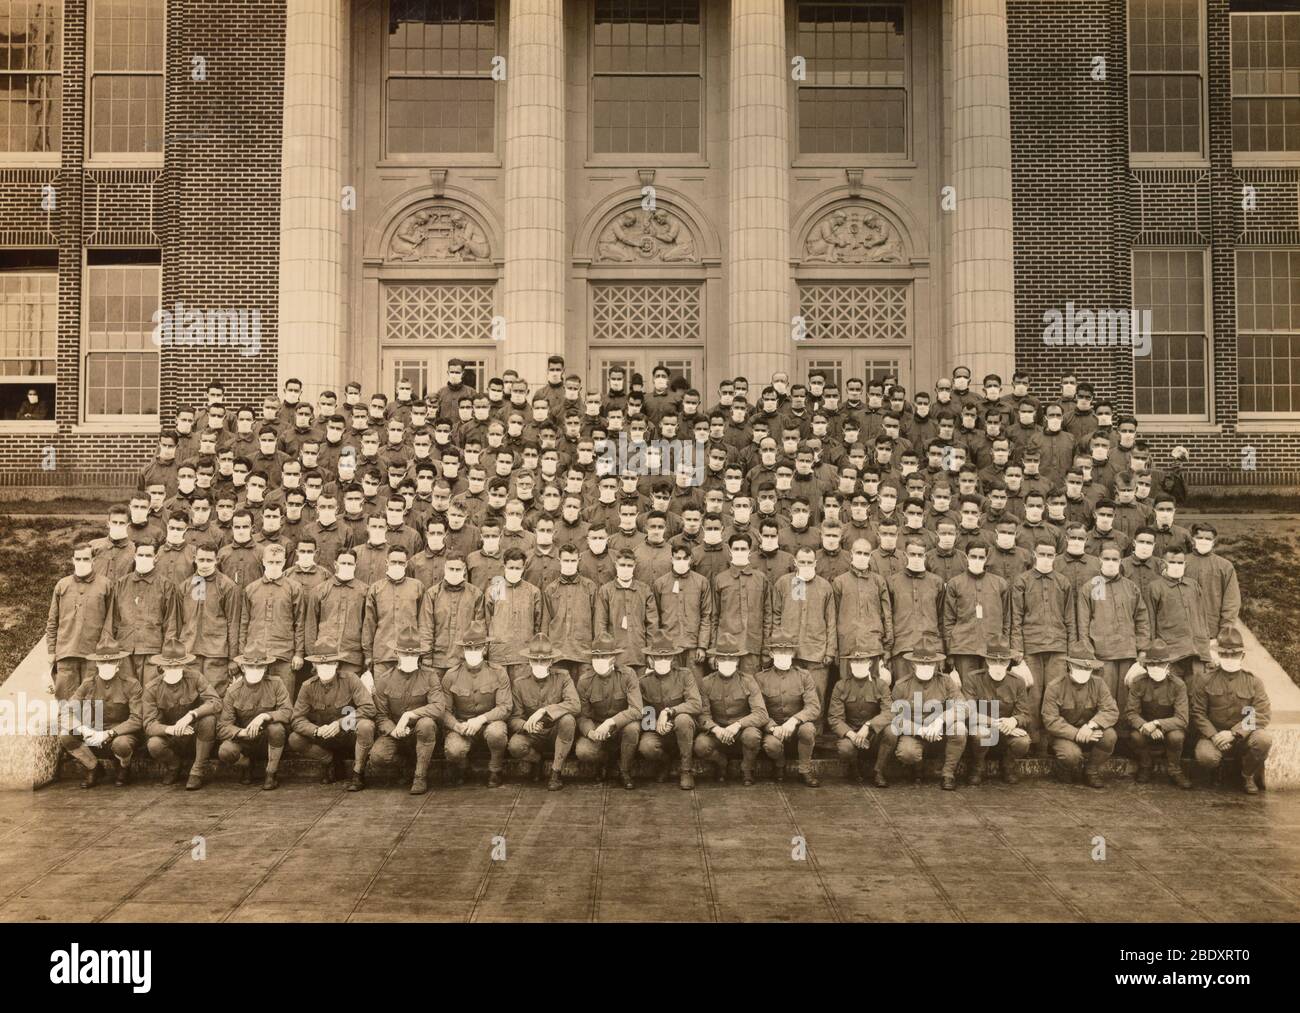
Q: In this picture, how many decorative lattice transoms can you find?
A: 3